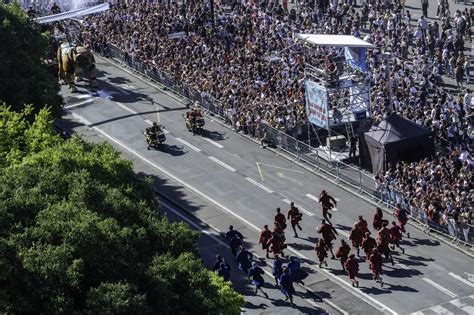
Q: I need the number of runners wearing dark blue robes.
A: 8